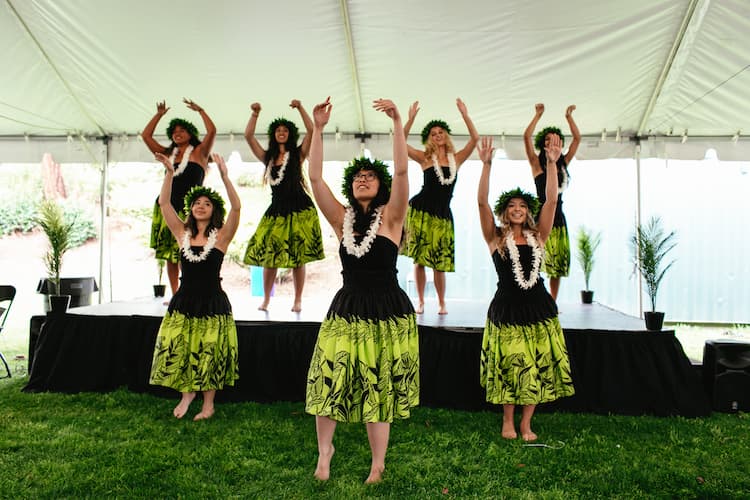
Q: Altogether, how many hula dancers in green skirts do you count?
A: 7